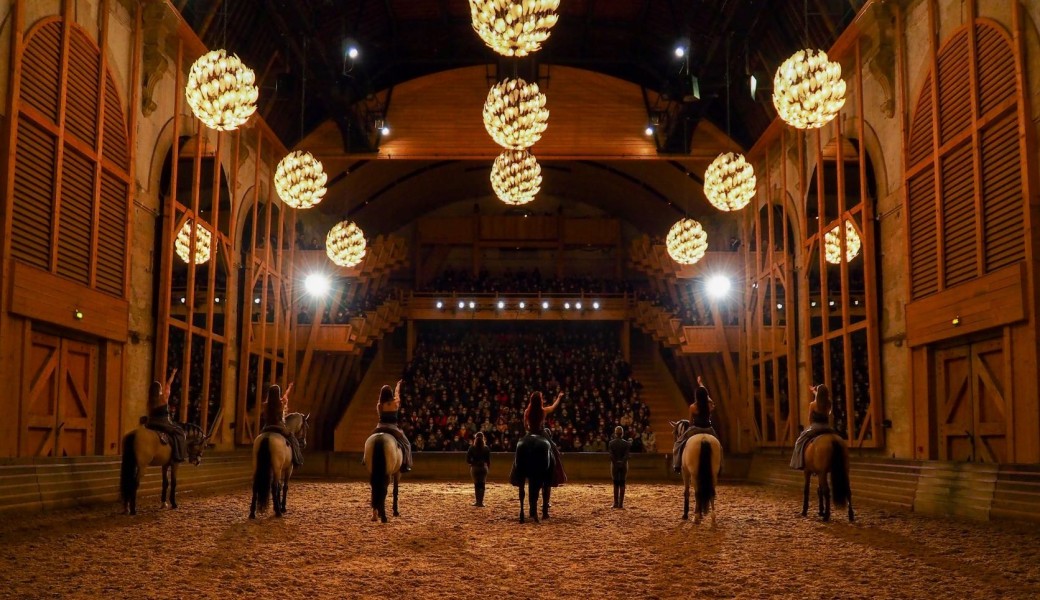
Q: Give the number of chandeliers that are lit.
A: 11